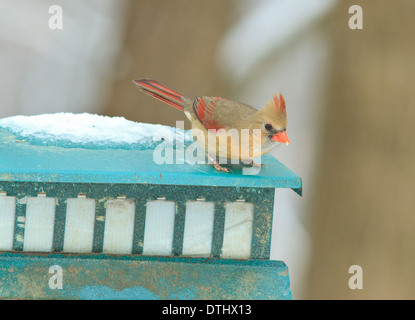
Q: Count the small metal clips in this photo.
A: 7